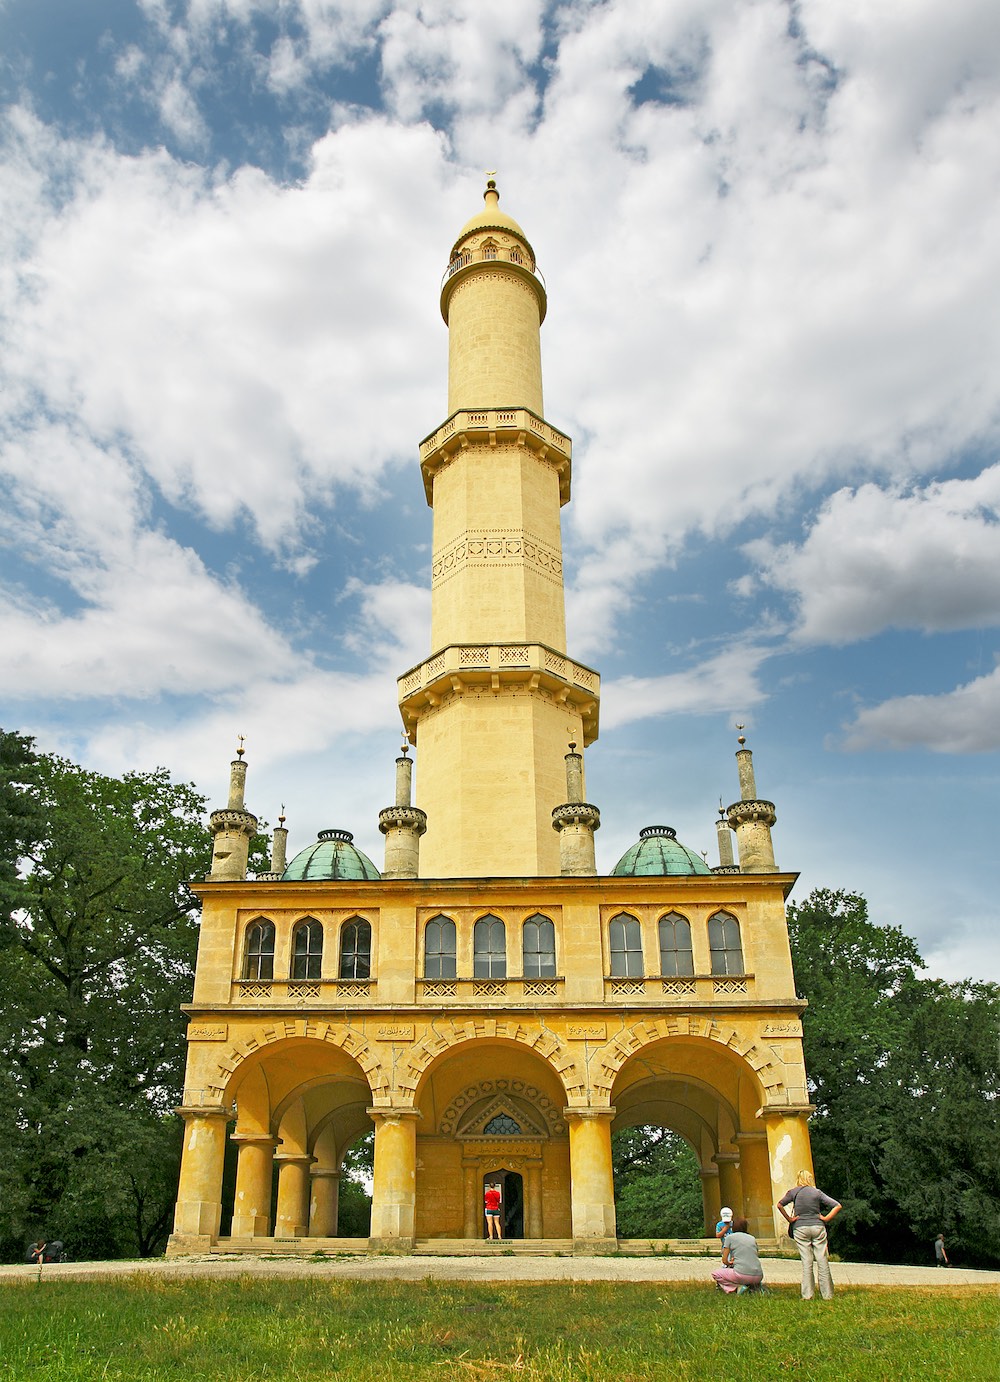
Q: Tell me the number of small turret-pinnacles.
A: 6